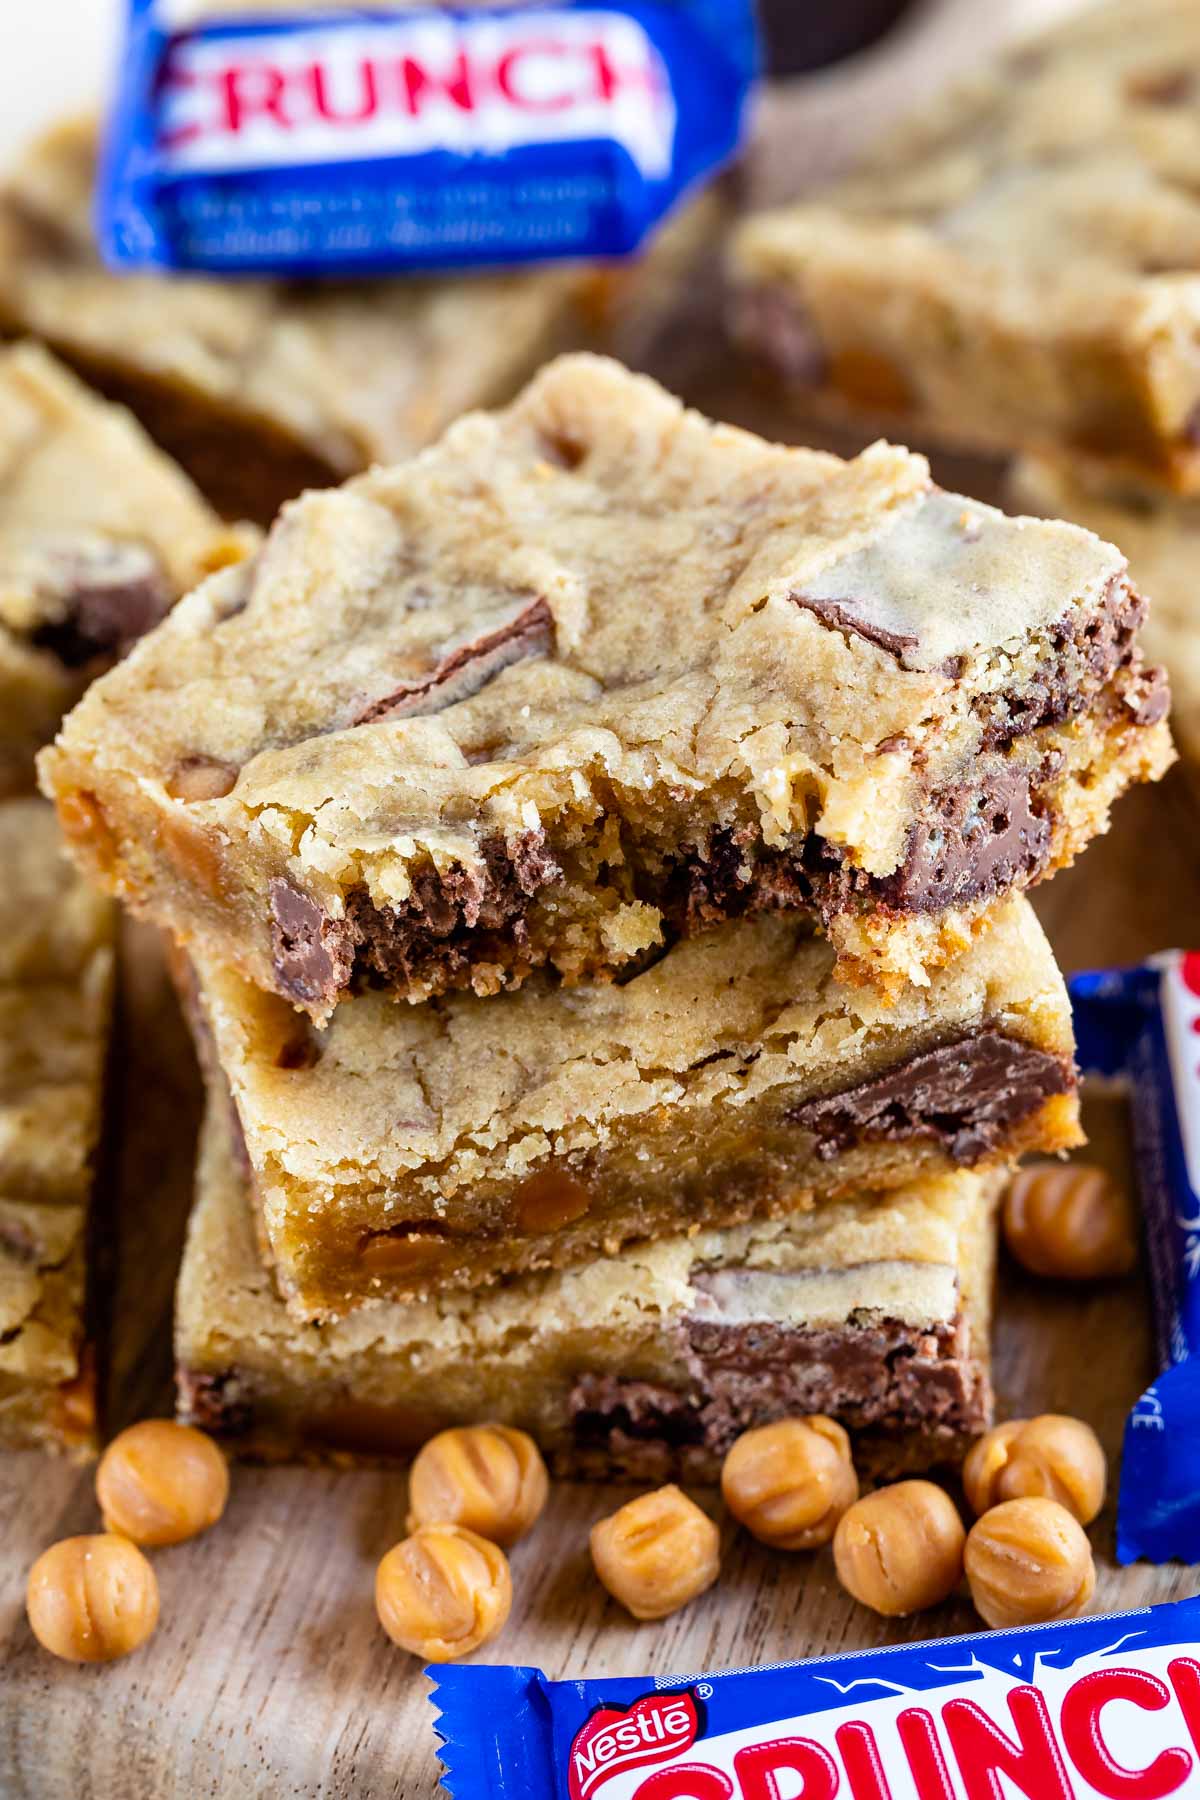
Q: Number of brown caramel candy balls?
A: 10